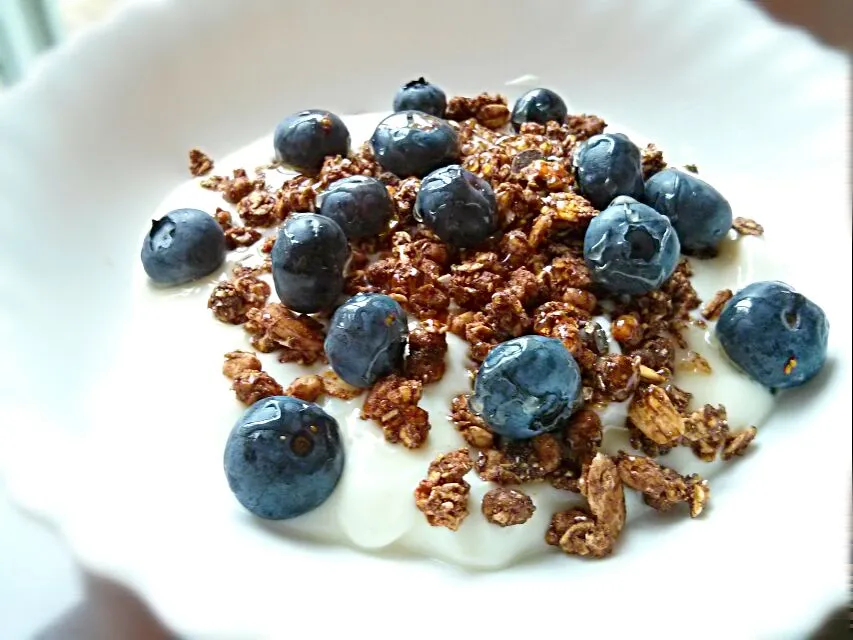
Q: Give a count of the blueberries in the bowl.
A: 15